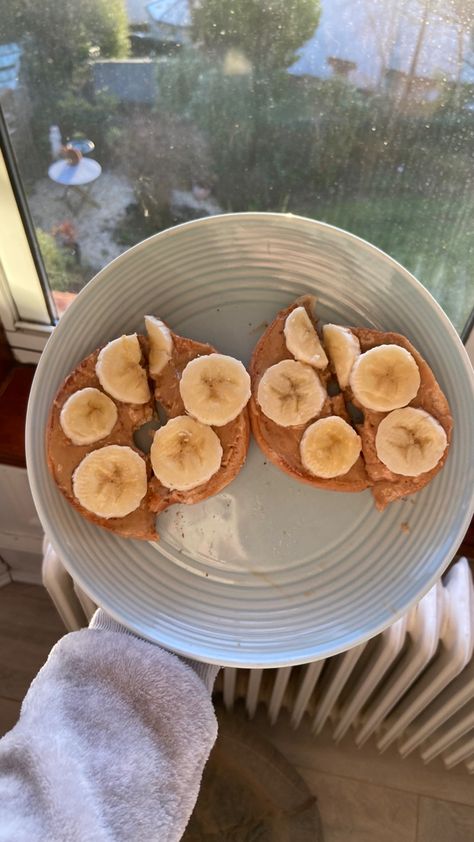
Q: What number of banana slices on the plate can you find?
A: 12